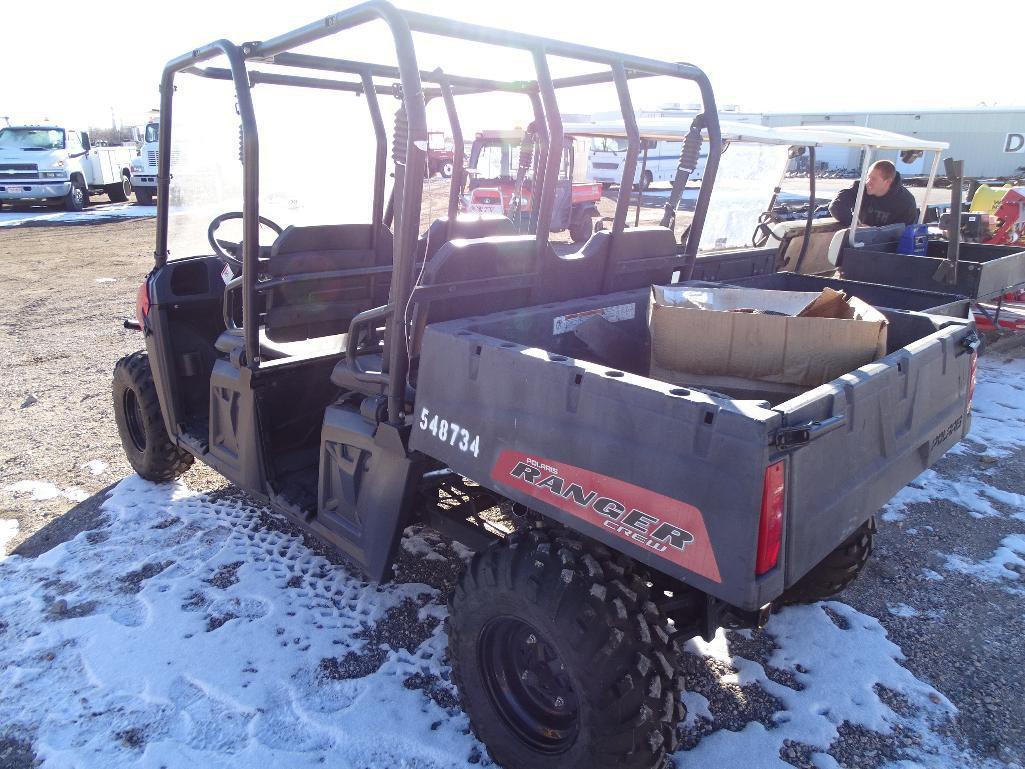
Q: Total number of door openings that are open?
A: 2